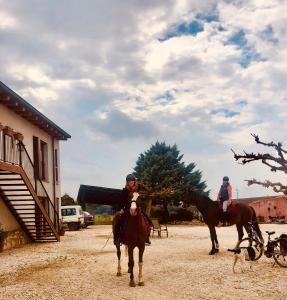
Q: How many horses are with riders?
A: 2